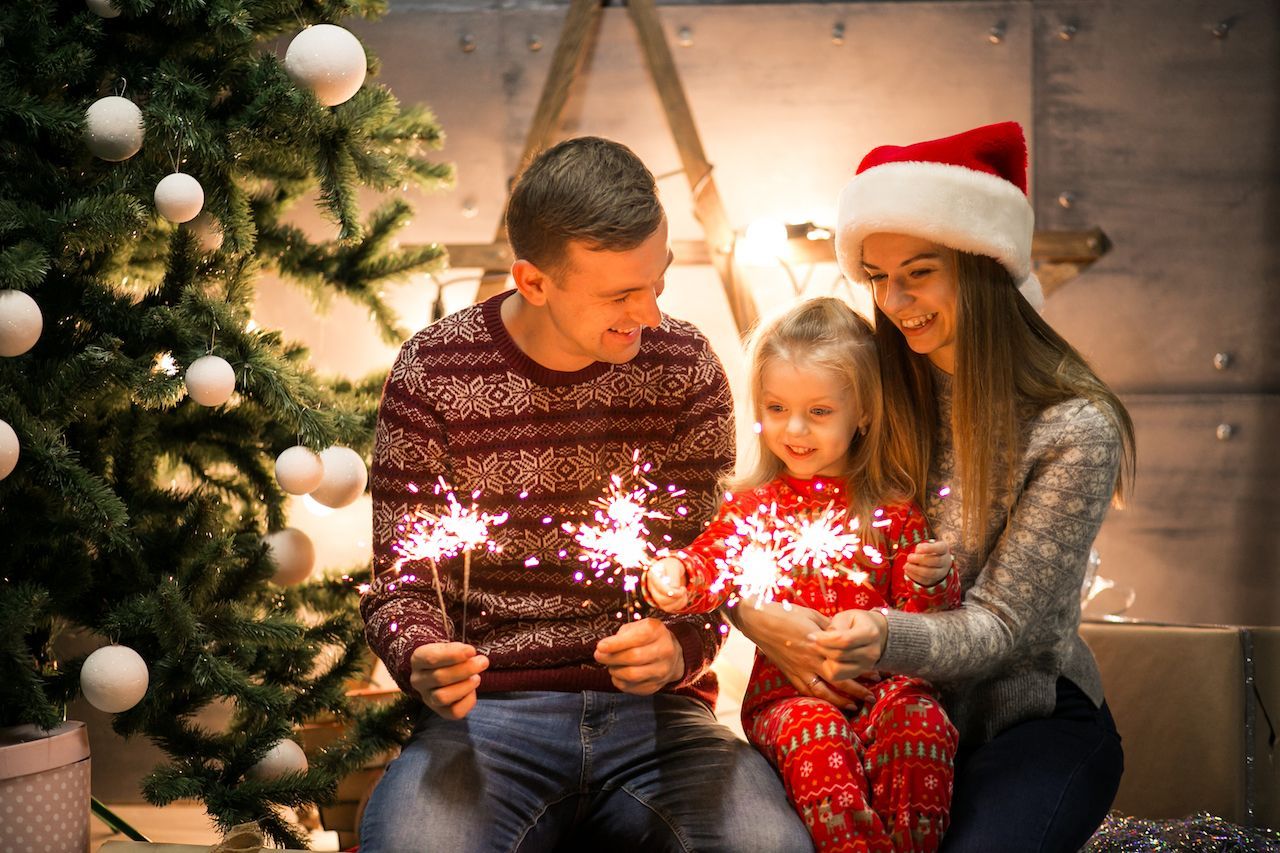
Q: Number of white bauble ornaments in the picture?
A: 13